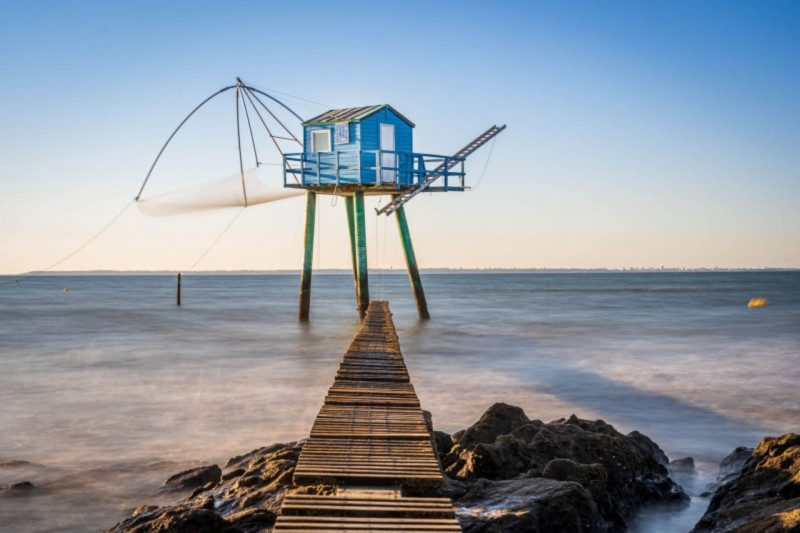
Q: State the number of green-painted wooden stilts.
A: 4